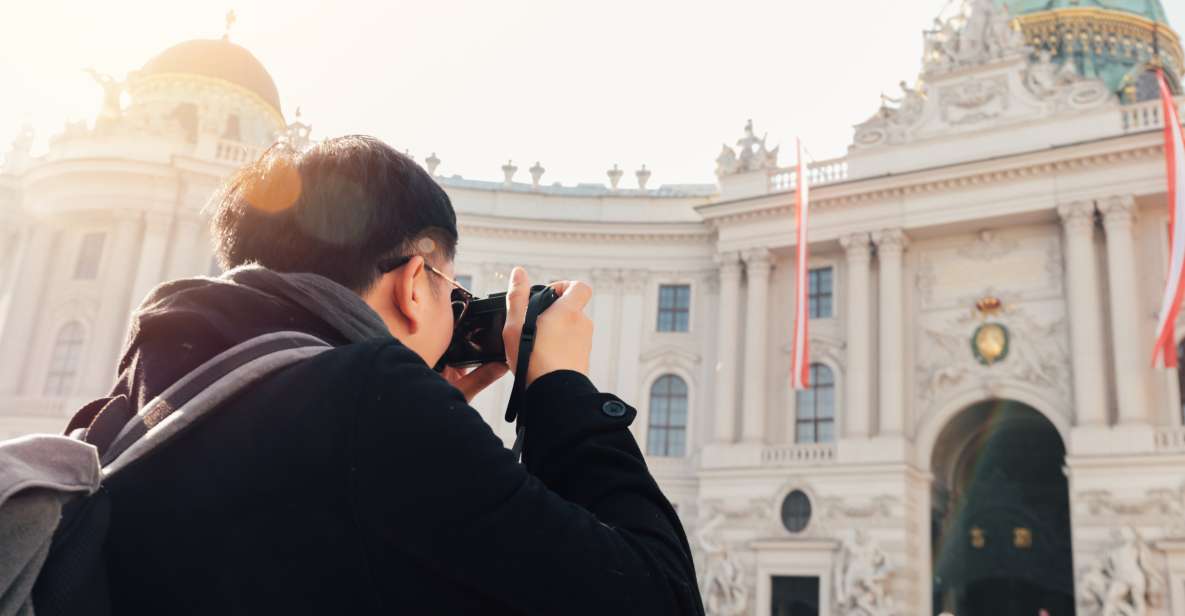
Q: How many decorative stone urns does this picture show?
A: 5